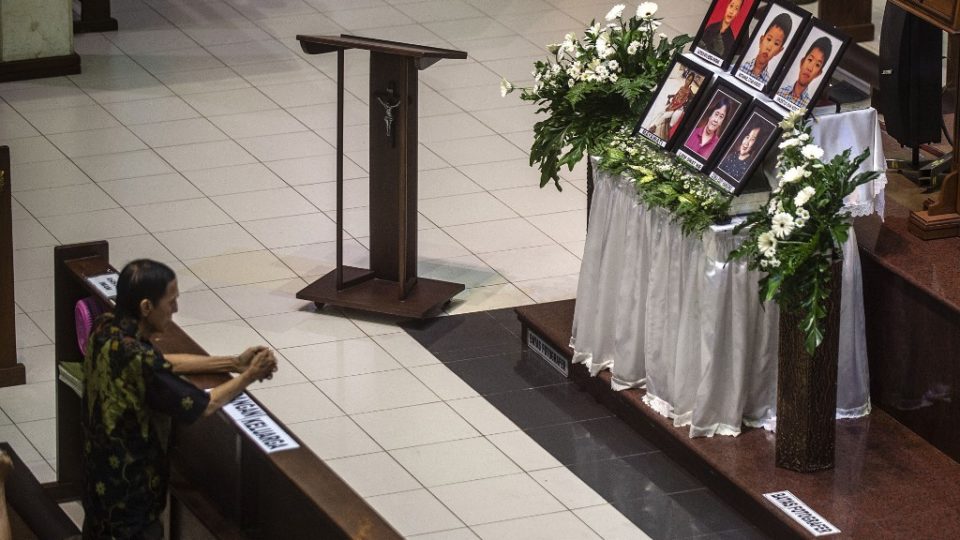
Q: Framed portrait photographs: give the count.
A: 6